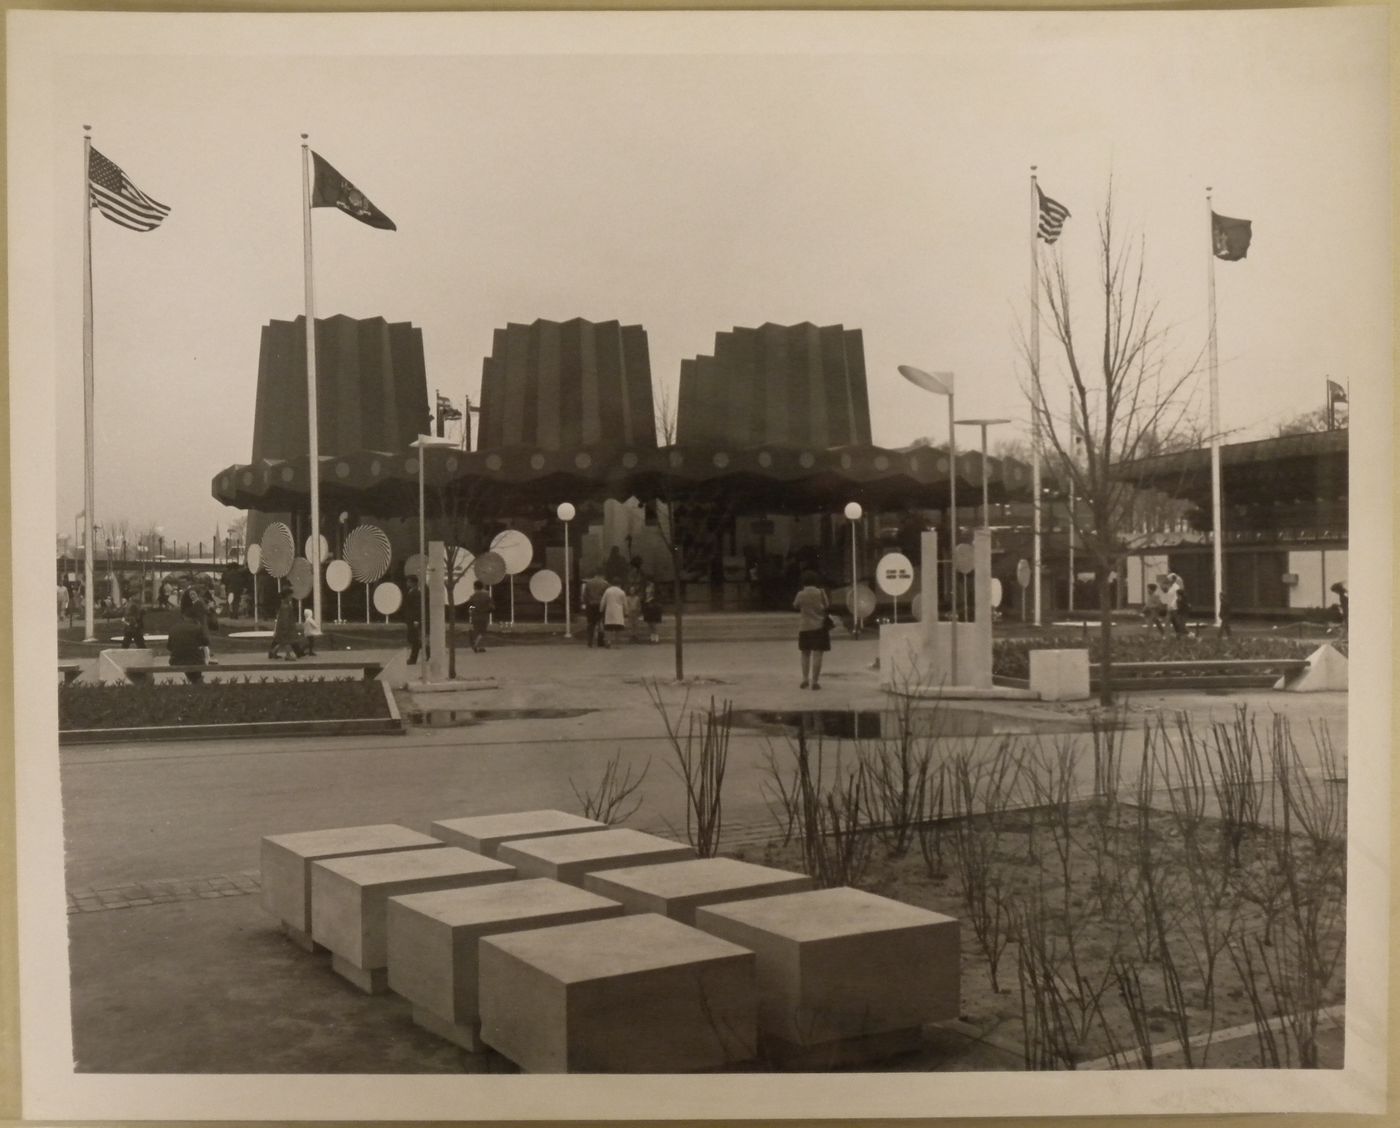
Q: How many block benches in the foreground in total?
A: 8